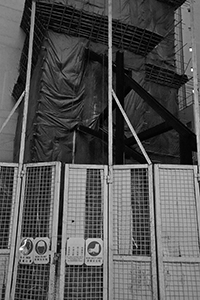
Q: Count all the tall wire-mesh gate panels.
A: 5